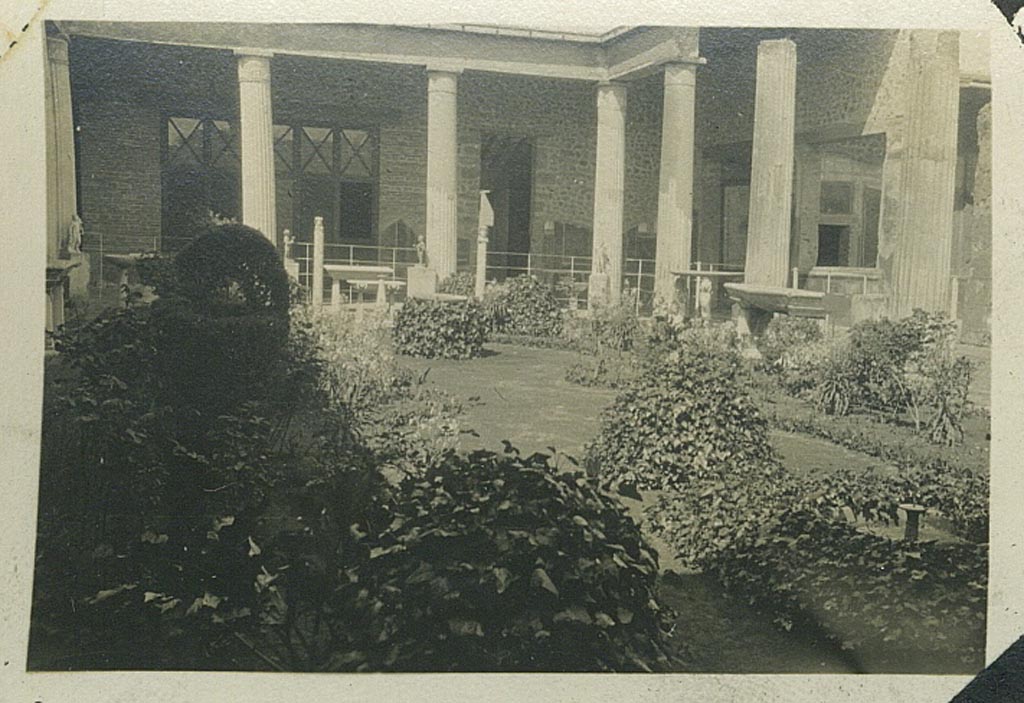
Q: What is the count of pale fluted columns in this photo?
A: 7